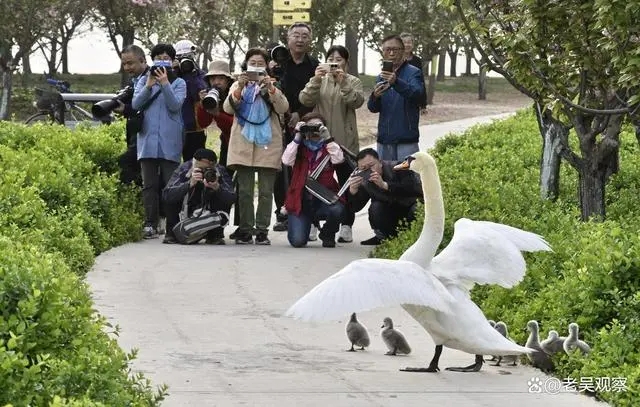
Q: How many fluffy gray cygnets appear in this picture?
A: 7